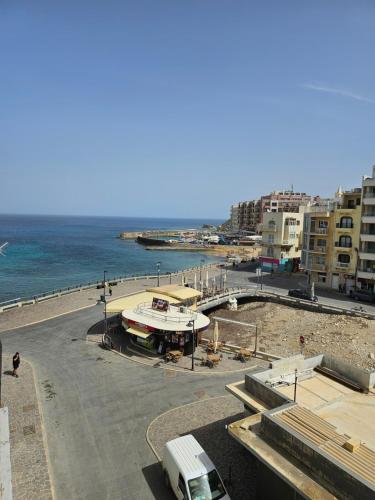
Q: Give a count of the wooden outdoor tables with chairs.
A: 4